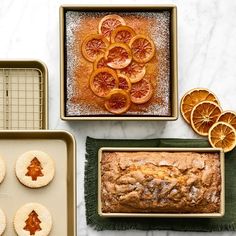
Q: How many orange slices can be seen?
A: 15